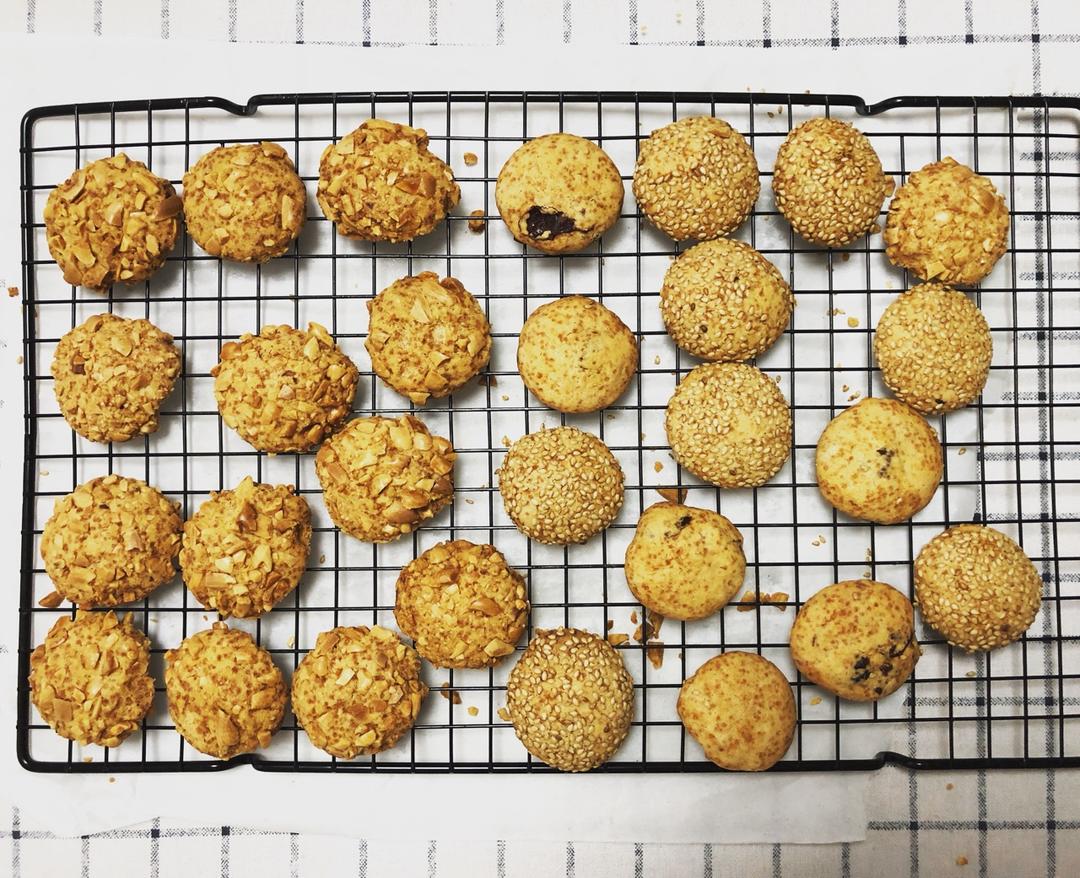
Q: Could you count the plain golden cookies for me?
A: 6